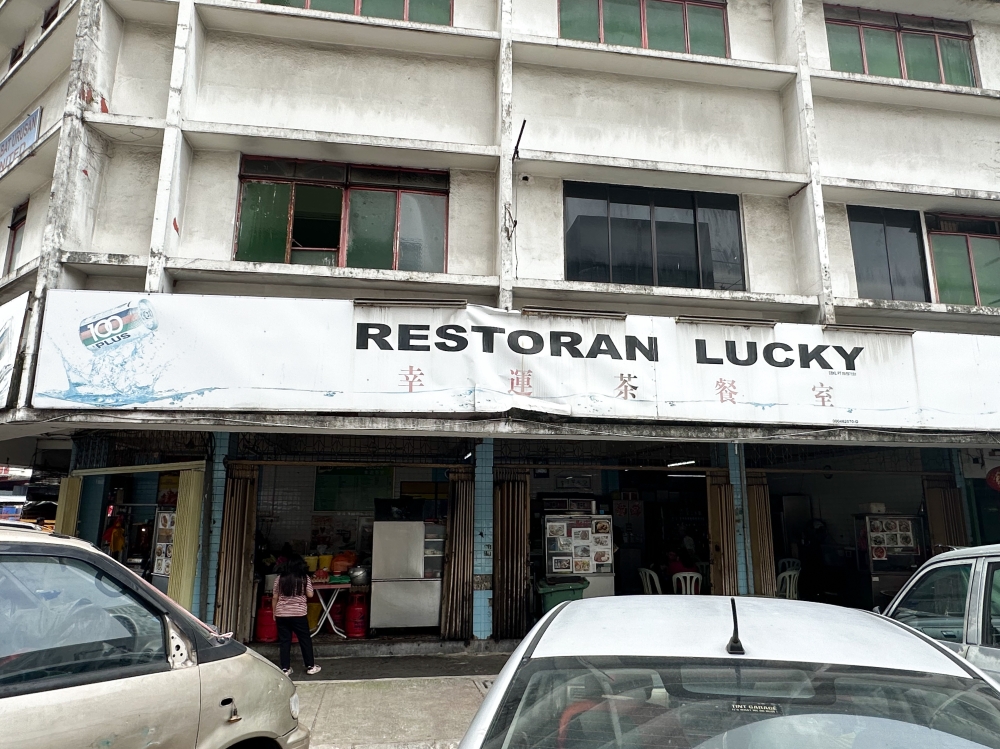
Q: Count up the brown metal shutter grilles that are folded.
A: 6